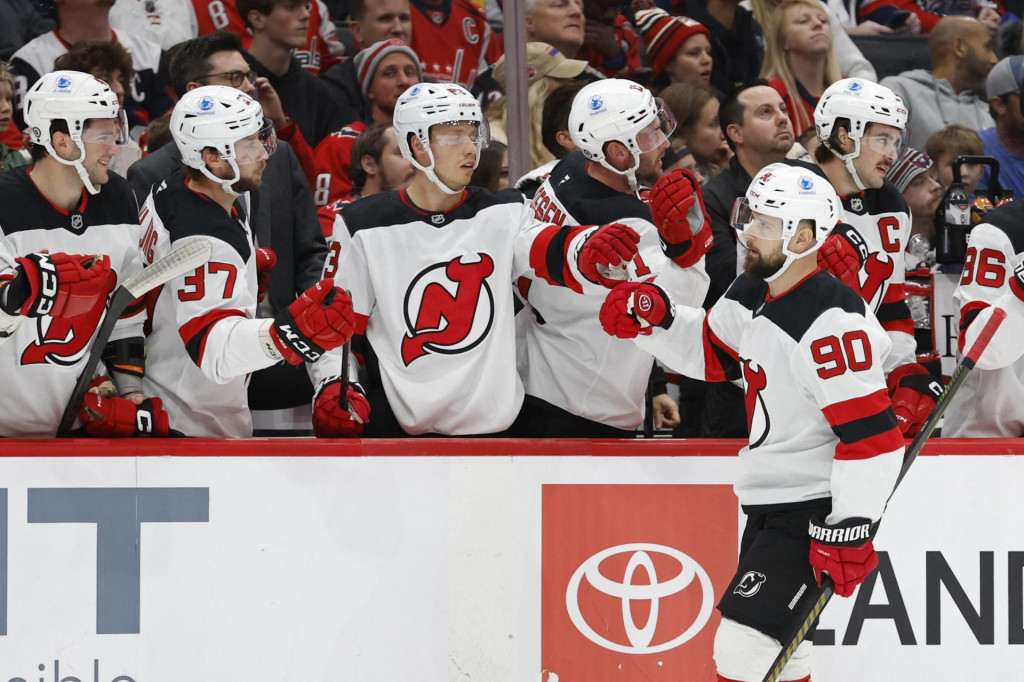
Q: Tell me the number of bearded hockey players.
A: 3